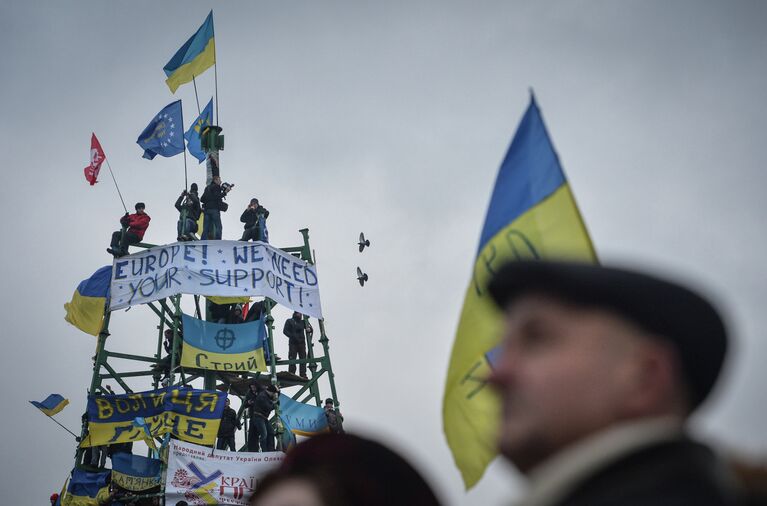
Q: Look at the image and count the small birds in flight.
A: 2